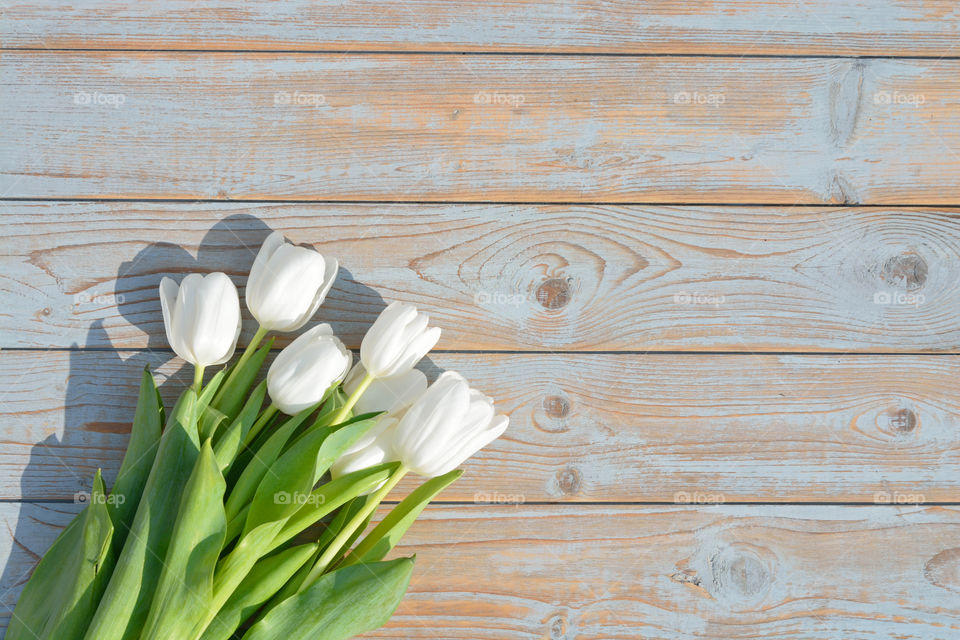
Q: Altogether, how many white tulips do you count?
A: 7